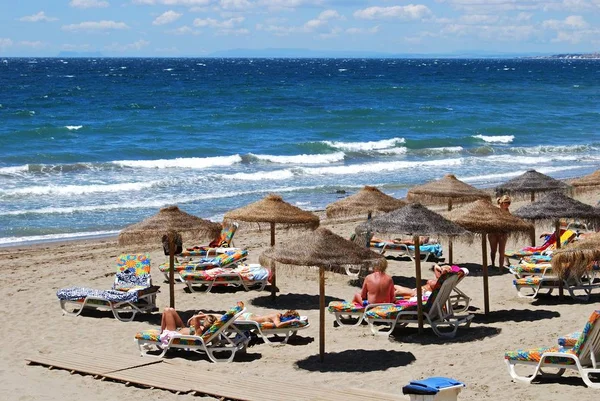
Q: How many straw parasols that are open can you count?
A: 11